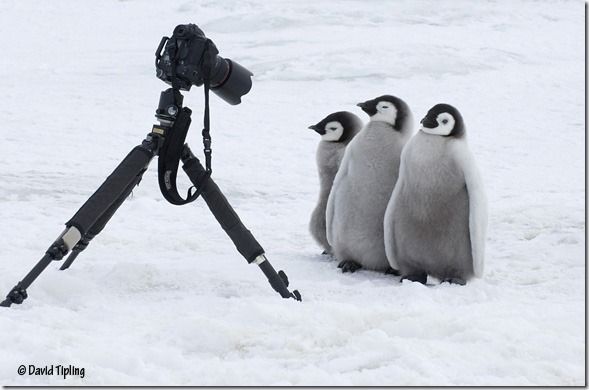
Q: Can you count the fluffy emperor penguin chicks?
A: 3